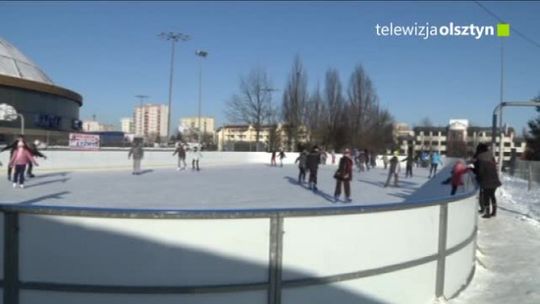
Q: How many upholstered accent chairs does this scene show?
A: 0